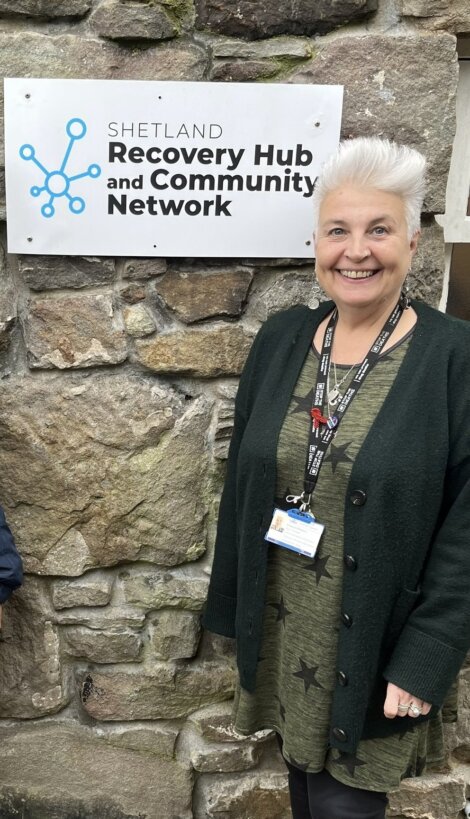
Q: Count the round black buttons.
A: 5